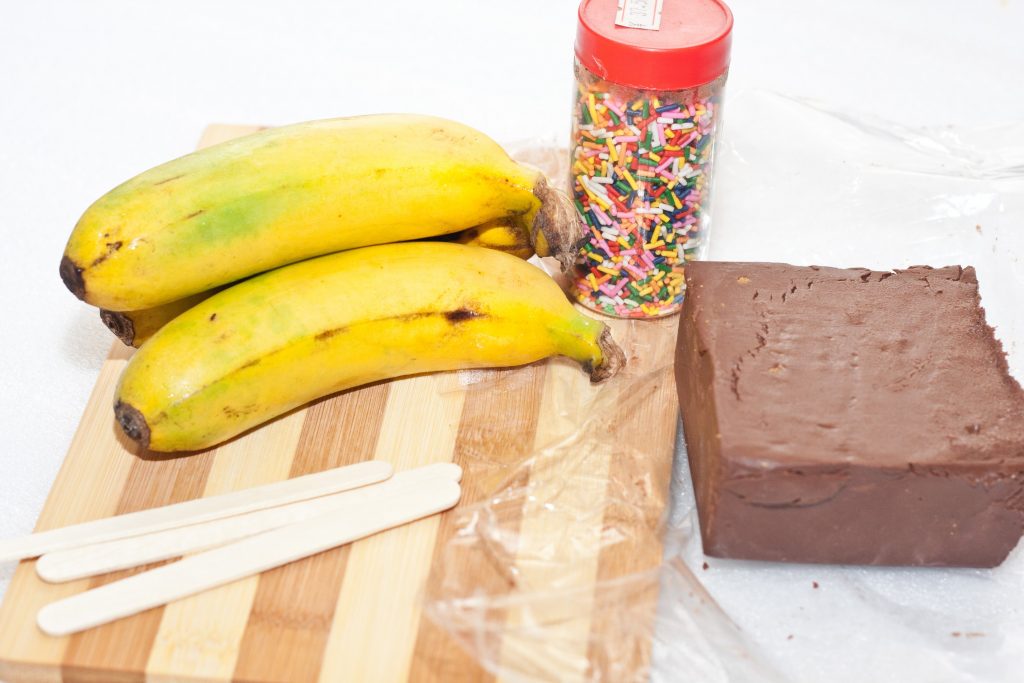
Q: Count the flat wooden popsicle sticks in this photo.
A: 3